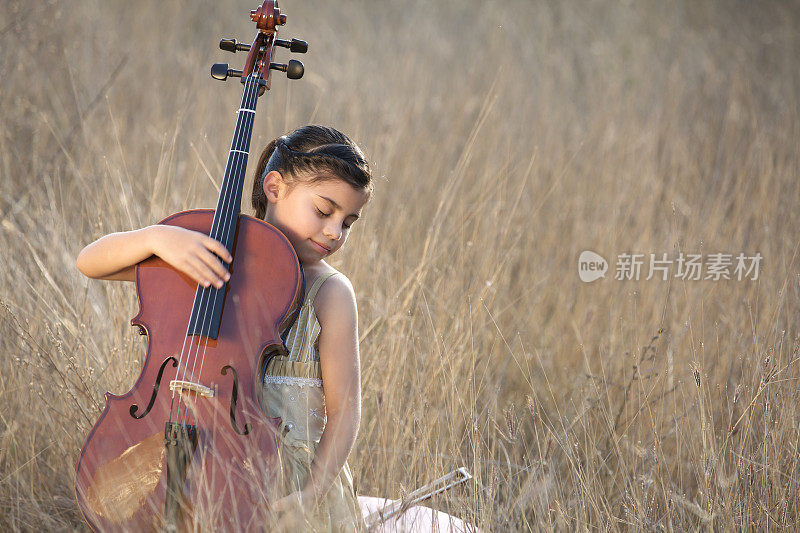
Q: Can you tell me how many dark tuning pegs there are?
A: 4